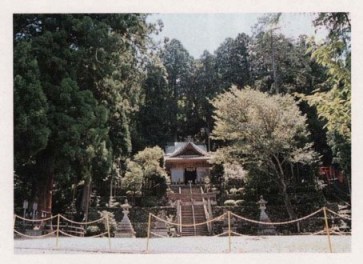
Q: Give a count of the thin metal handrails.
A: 1